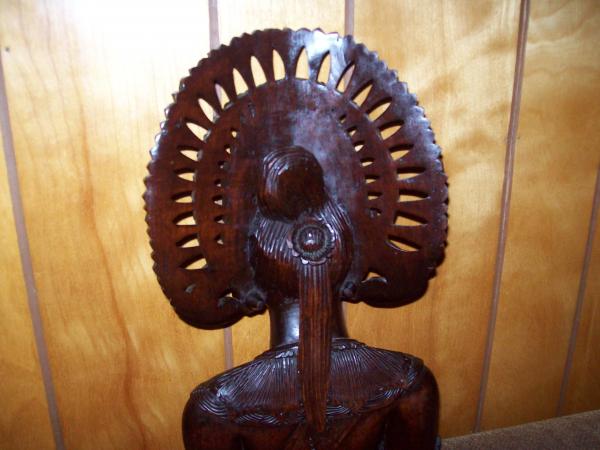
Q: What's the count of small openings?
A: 14